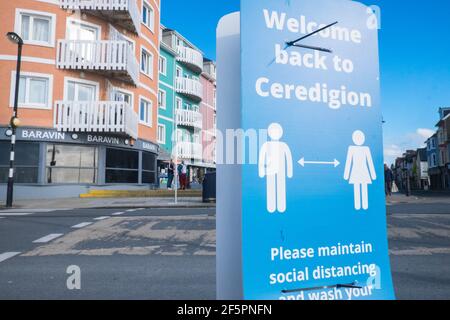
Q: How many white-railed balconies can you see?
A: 7